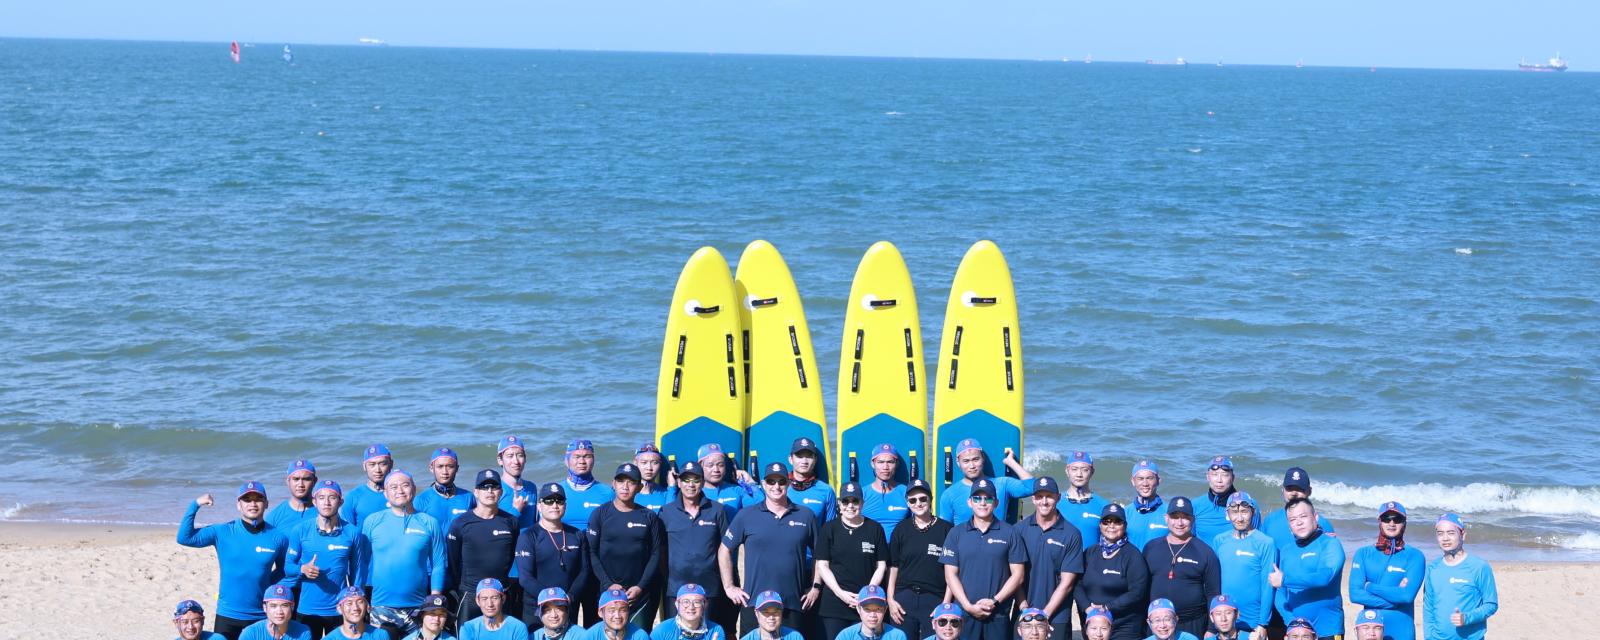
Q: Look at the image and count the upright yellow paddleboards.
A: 4